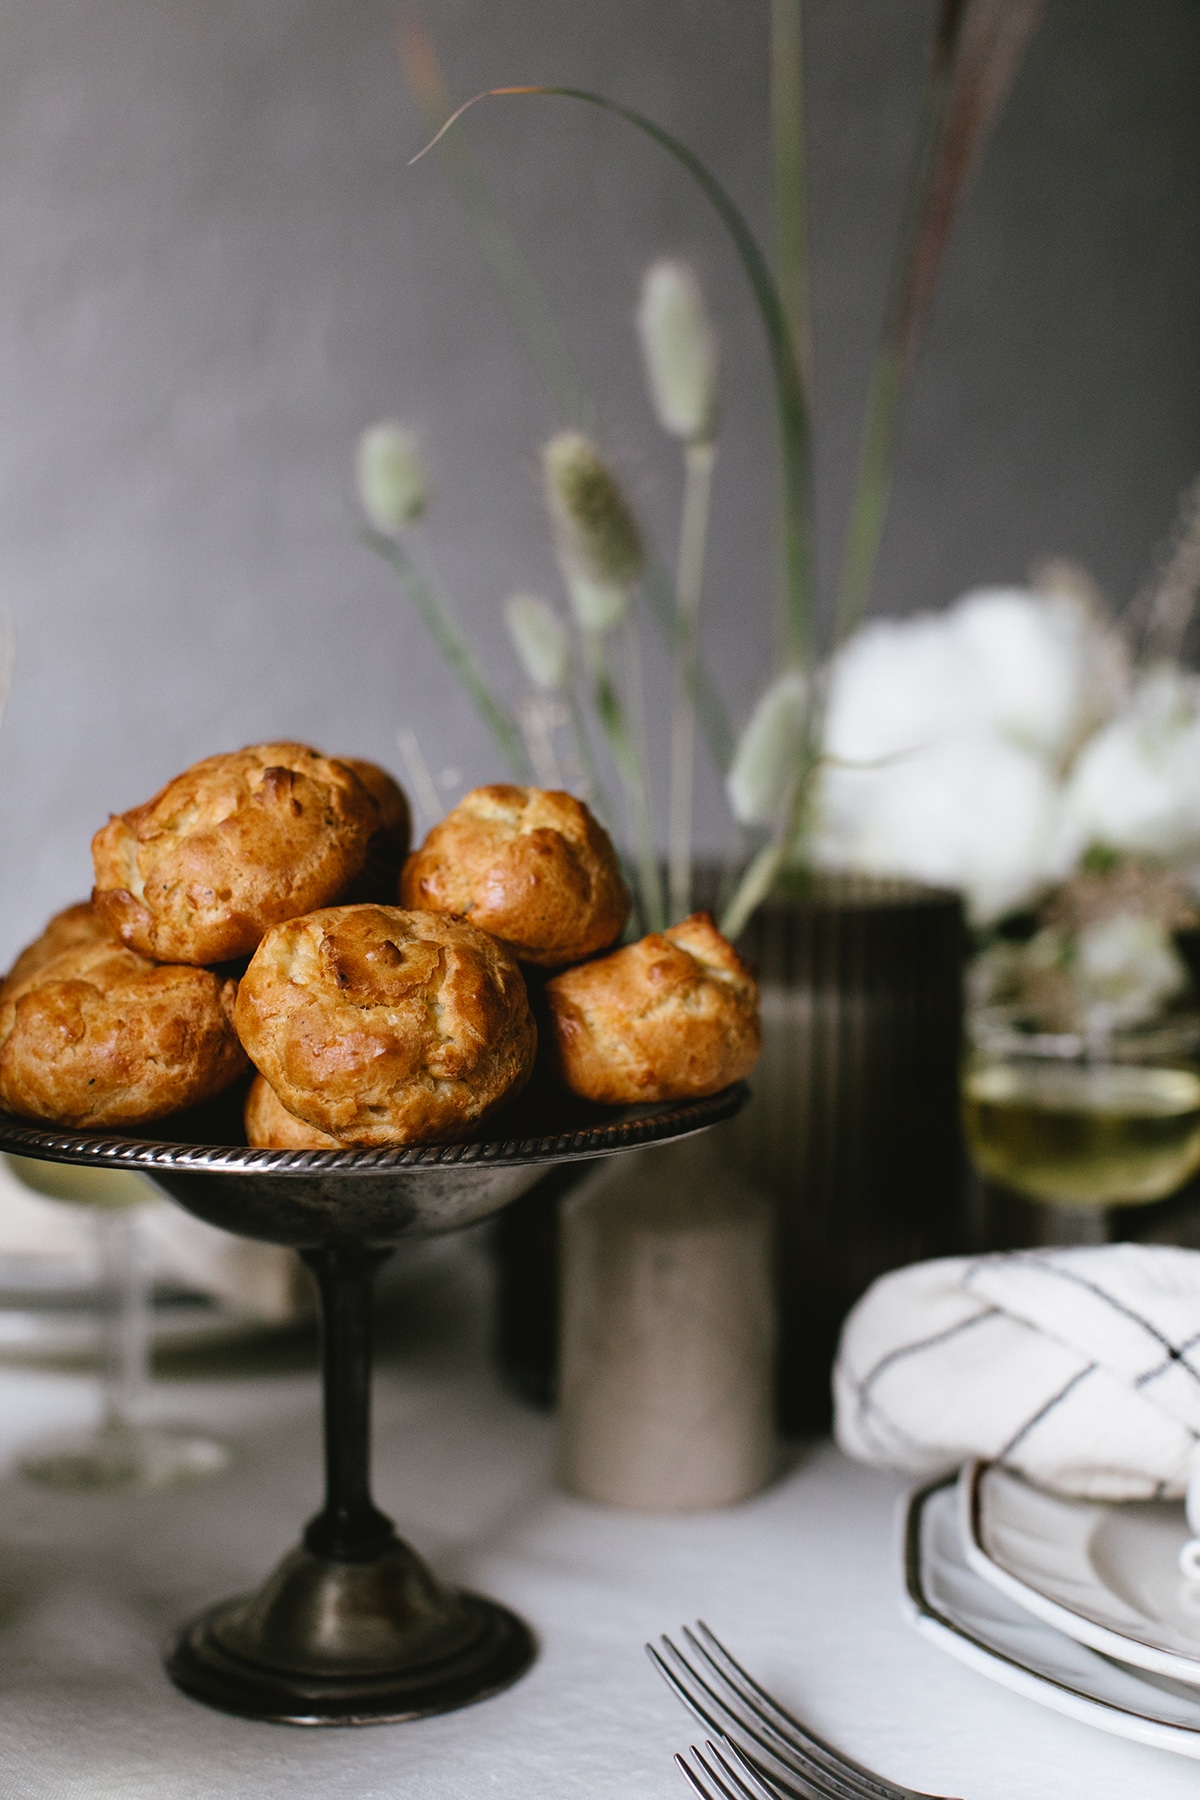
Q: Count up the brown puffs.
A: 8